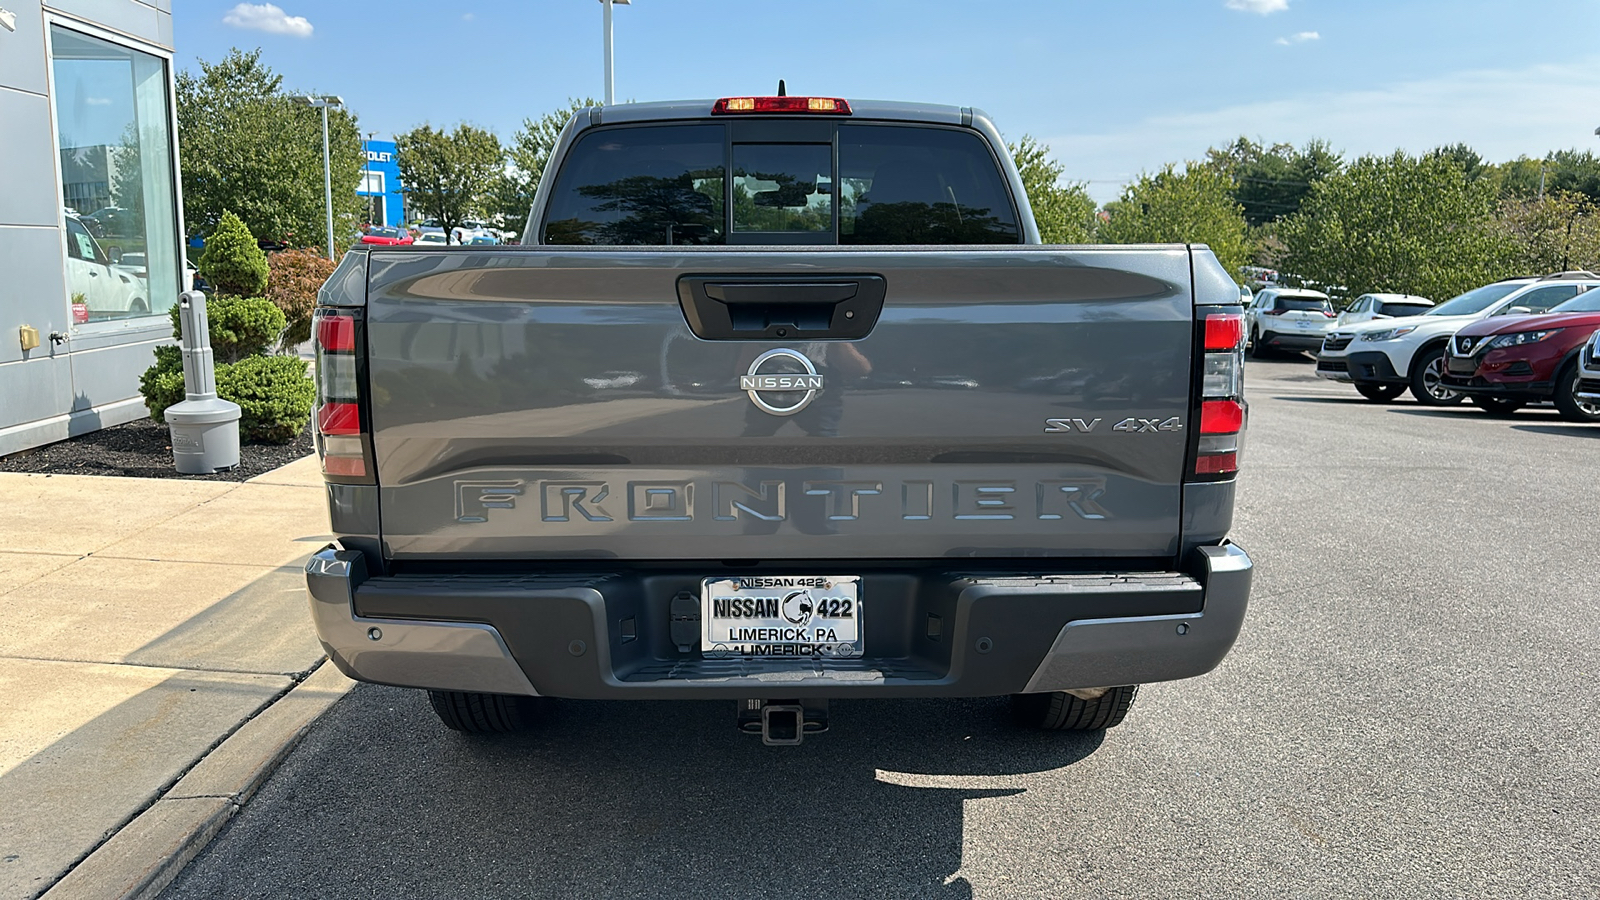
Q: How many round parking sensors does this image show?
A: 4